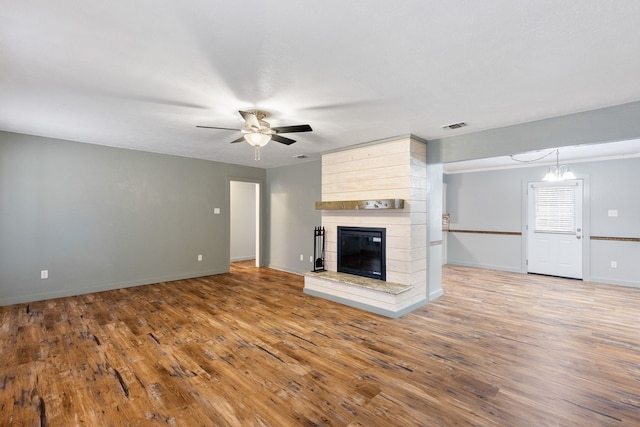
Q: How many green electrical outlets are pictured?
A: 0